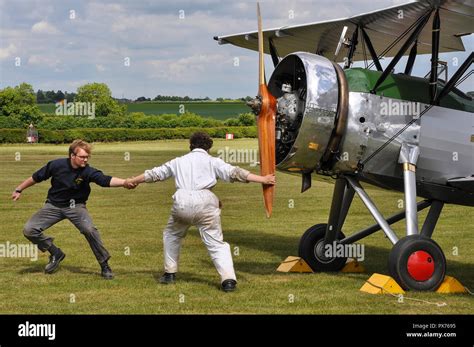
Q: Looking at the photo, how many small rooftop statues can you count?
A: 0